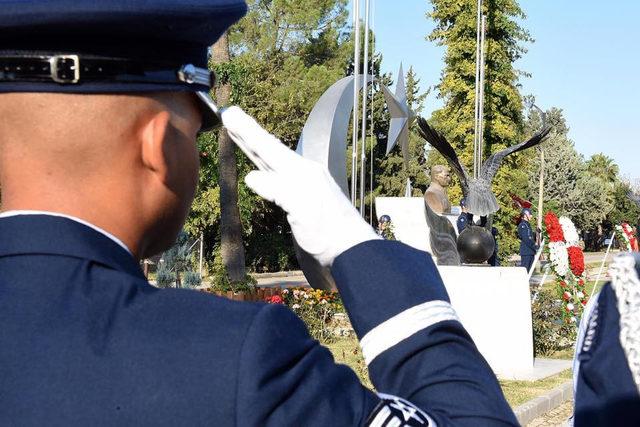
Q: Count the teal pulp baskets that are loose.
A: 0